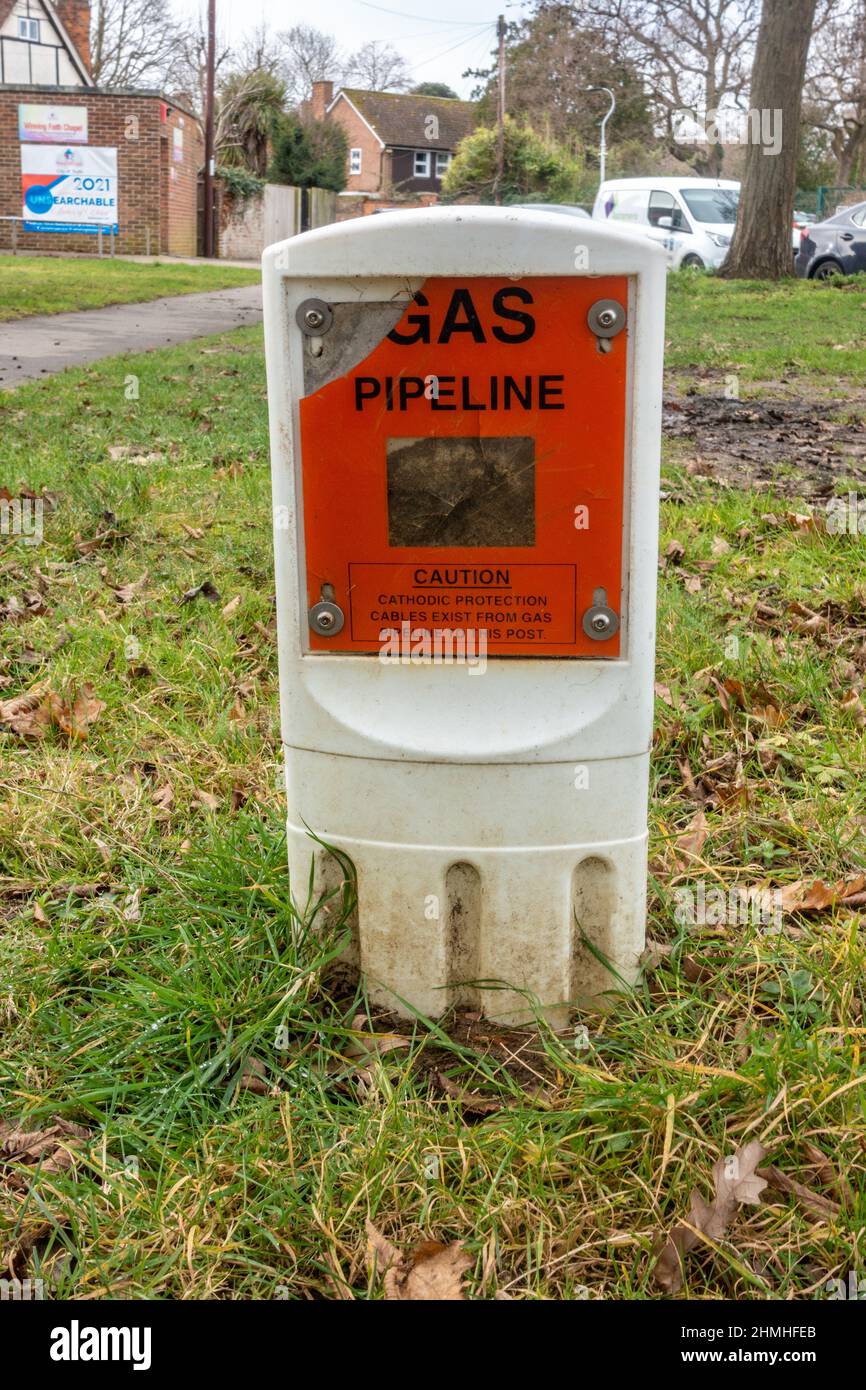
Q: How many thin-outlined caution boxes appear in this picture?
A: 1